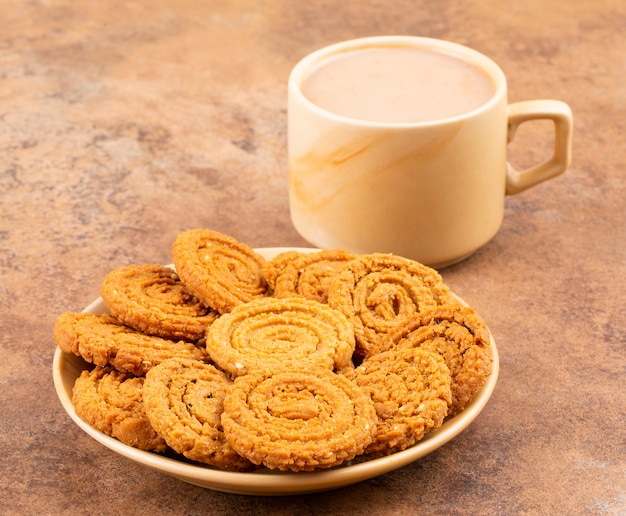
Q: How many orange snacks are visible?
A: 11